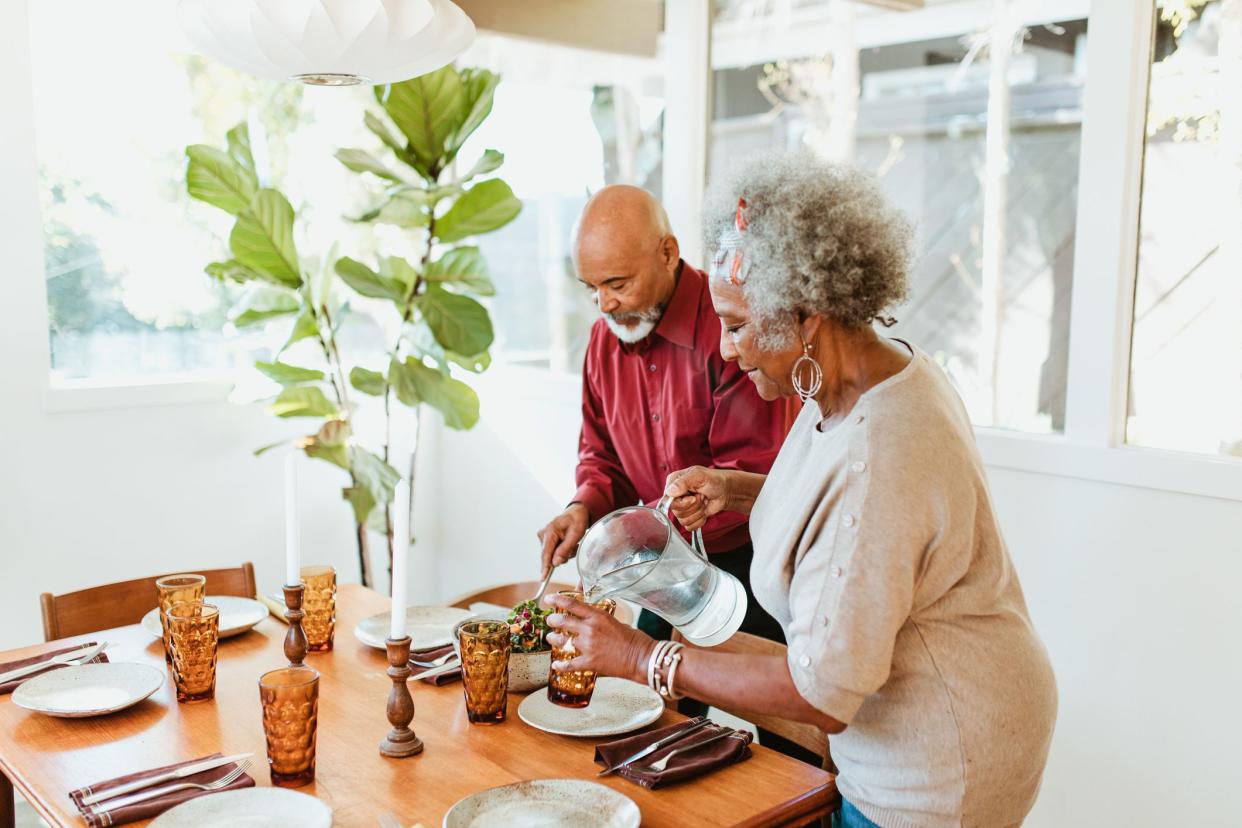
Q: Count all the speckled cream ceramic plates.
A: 6